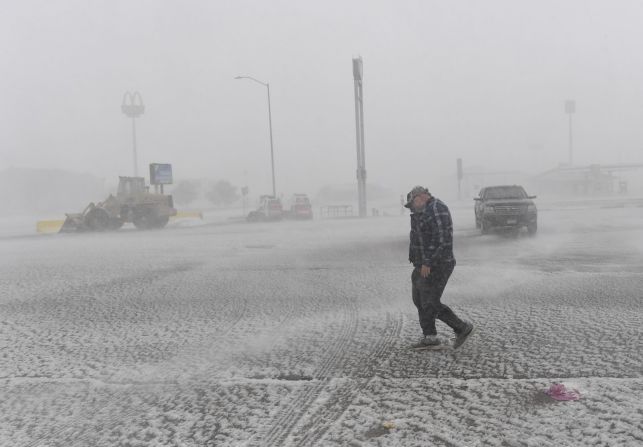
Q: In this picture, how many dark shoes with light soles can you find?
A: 2